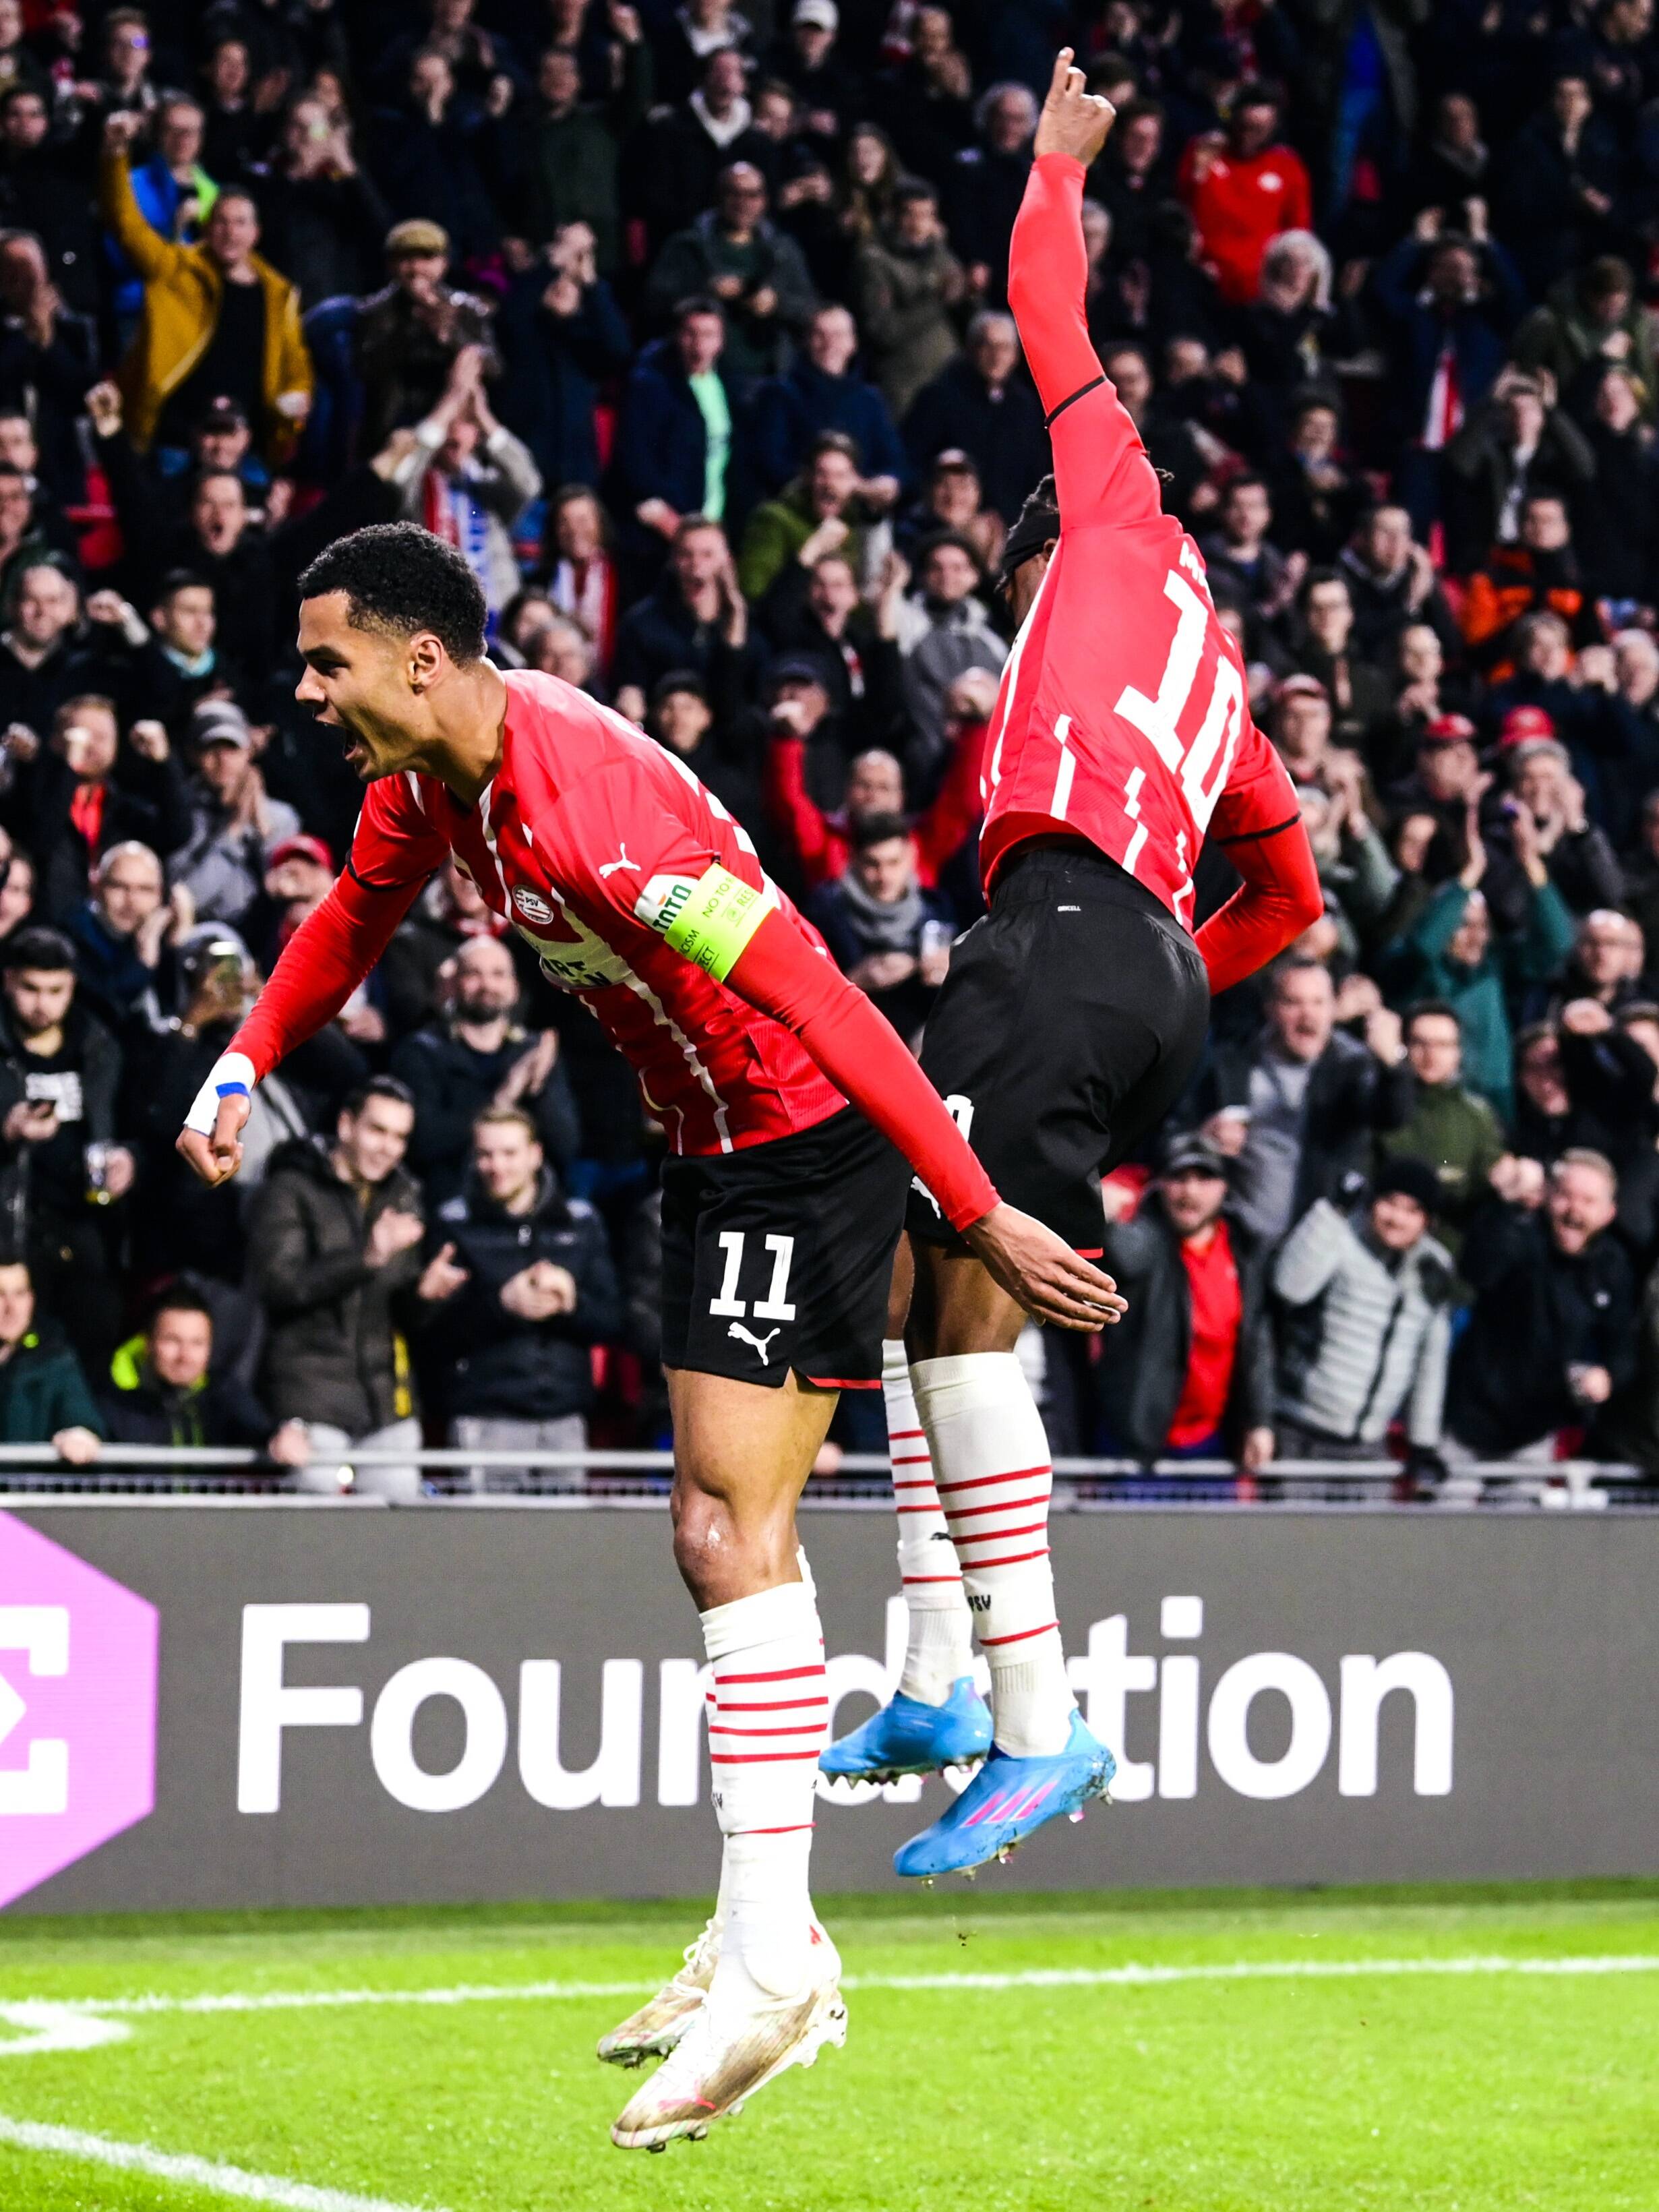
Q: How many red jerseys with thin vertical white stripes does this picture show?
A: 2